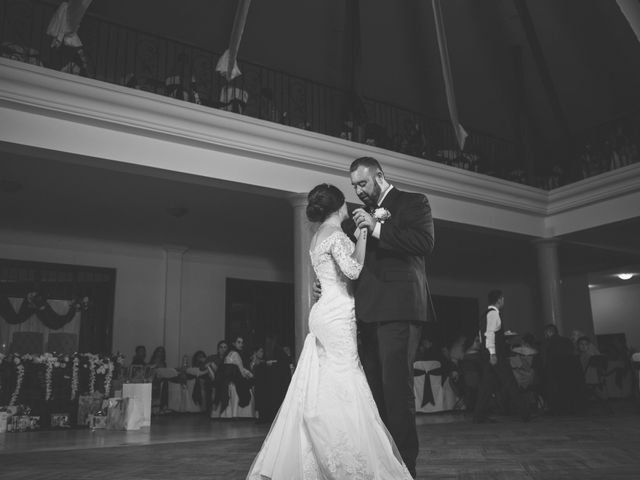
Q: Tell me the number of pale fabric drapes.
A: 4